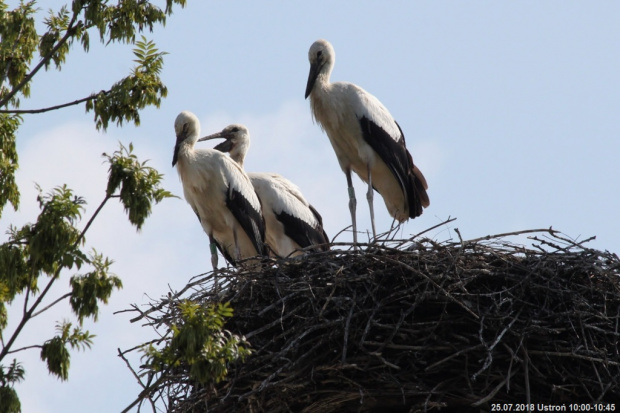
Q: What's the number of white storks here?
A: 3